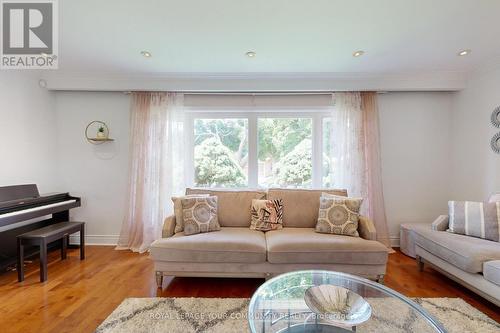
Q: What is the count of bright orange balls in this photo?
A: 0